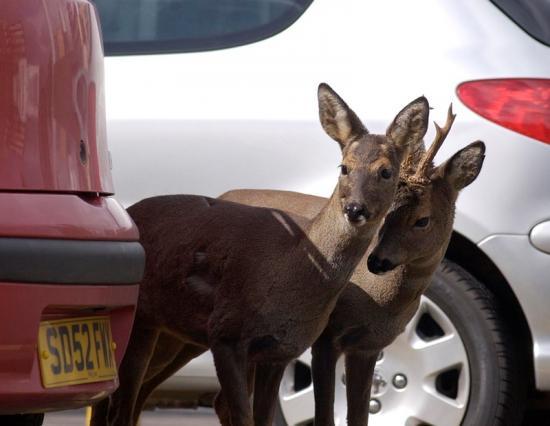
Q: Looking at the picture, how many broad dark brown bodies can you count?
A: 2